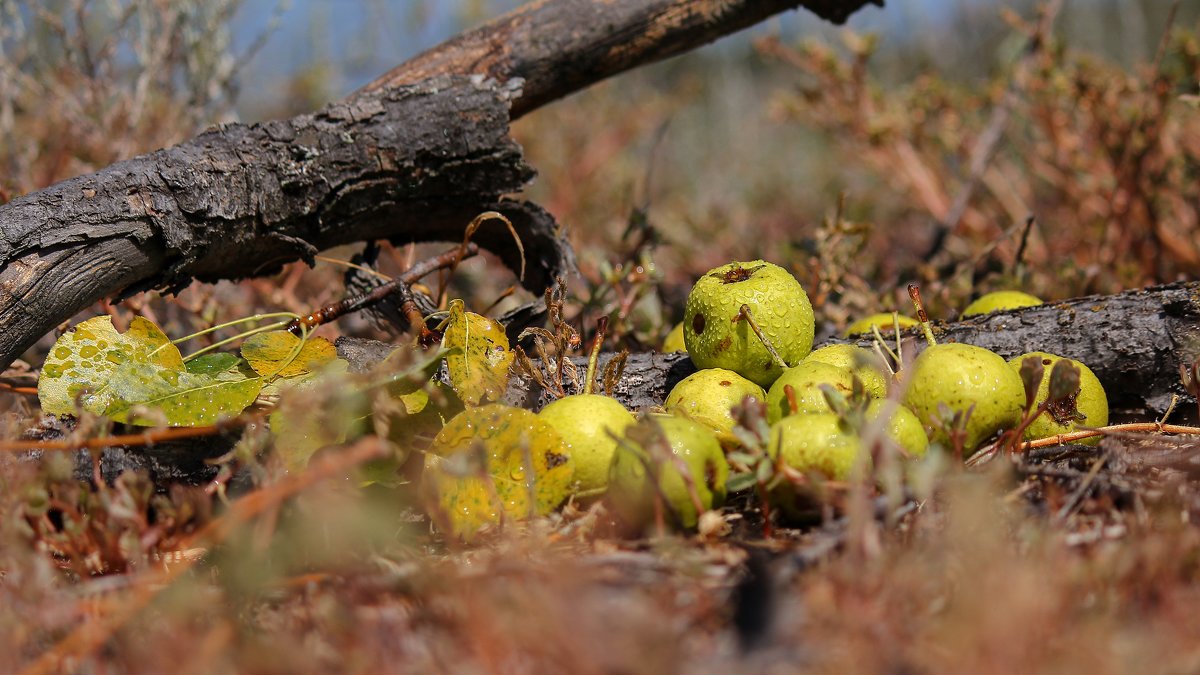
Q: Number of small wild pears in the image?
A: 13